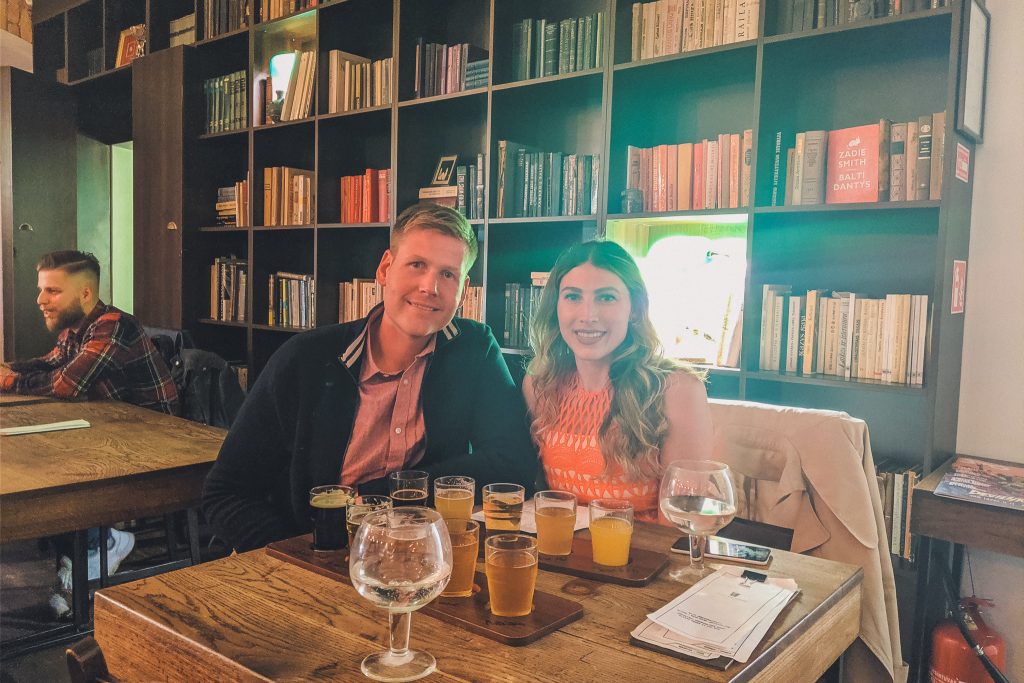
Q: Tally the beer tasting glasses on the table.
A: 10